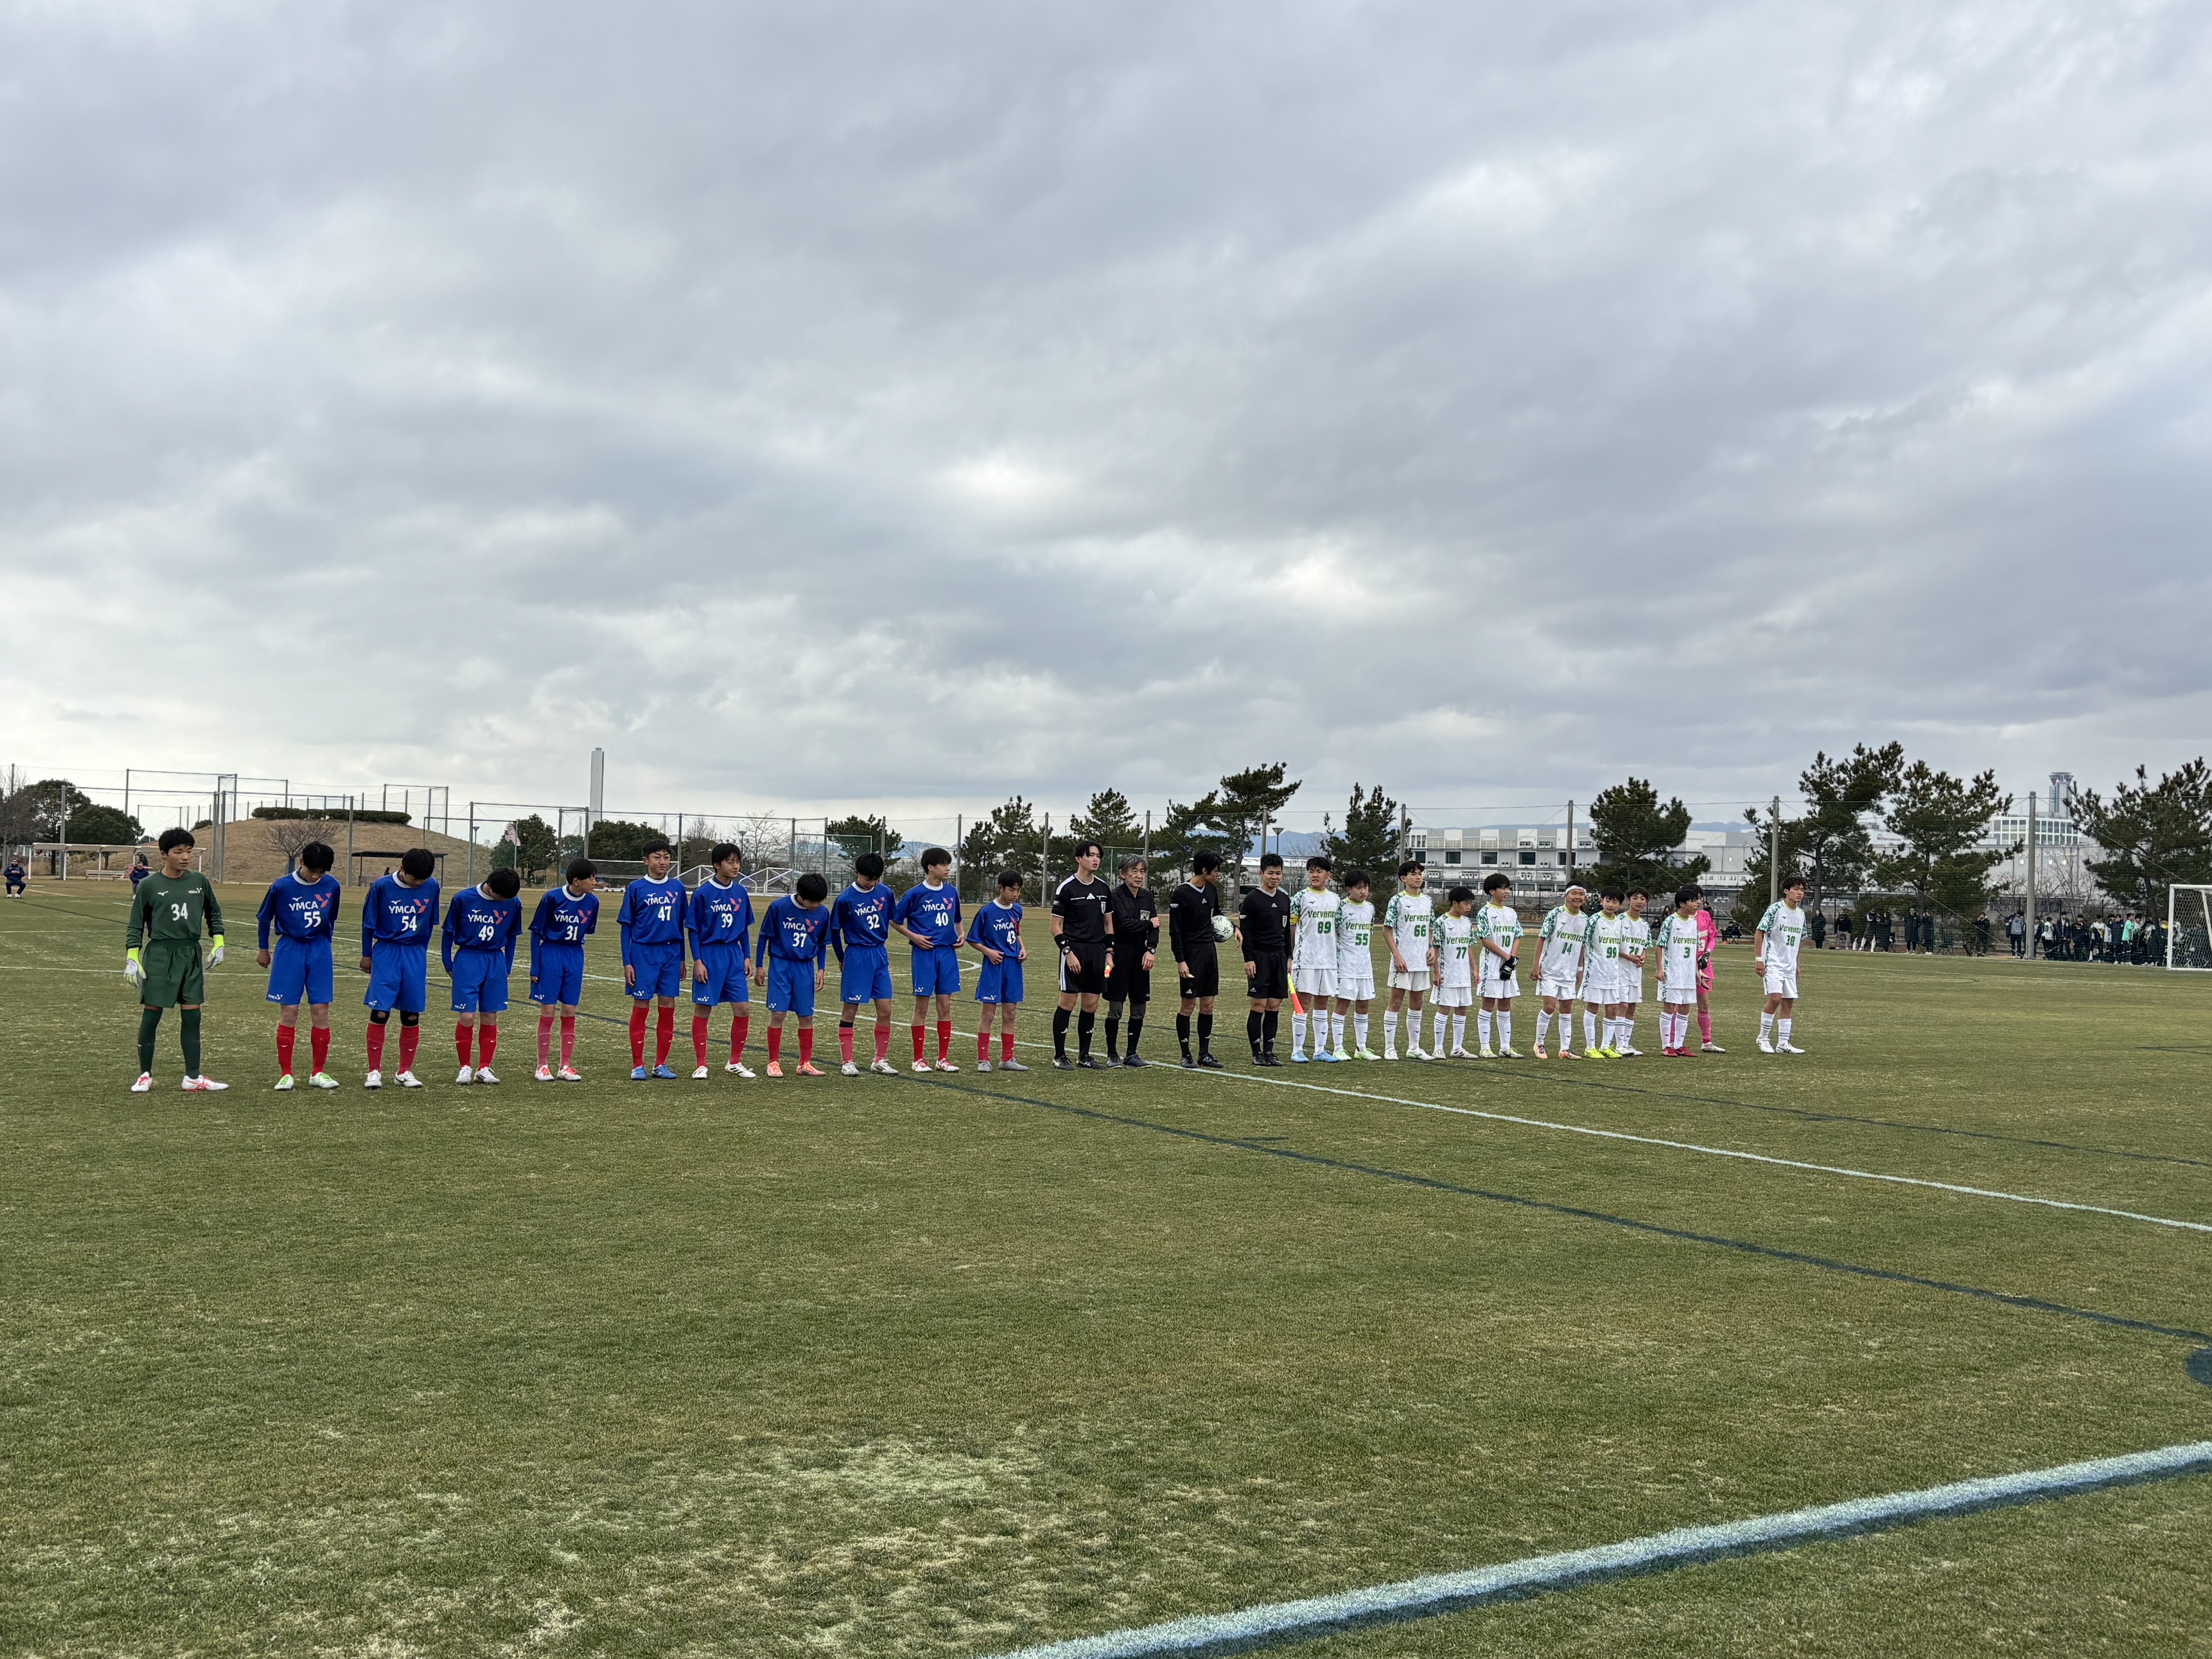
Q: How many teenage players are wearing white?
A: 10